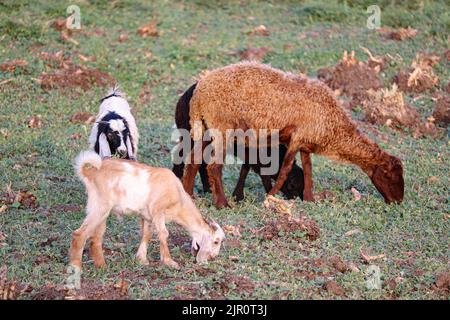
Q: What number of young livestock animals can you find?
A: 2